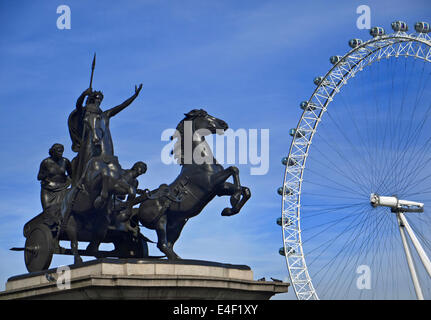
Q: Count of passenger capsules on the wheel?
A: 12